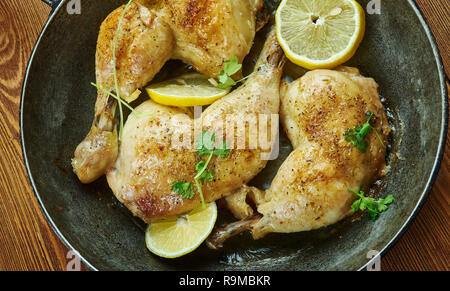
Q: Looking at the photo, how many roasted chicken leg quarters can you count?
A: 3